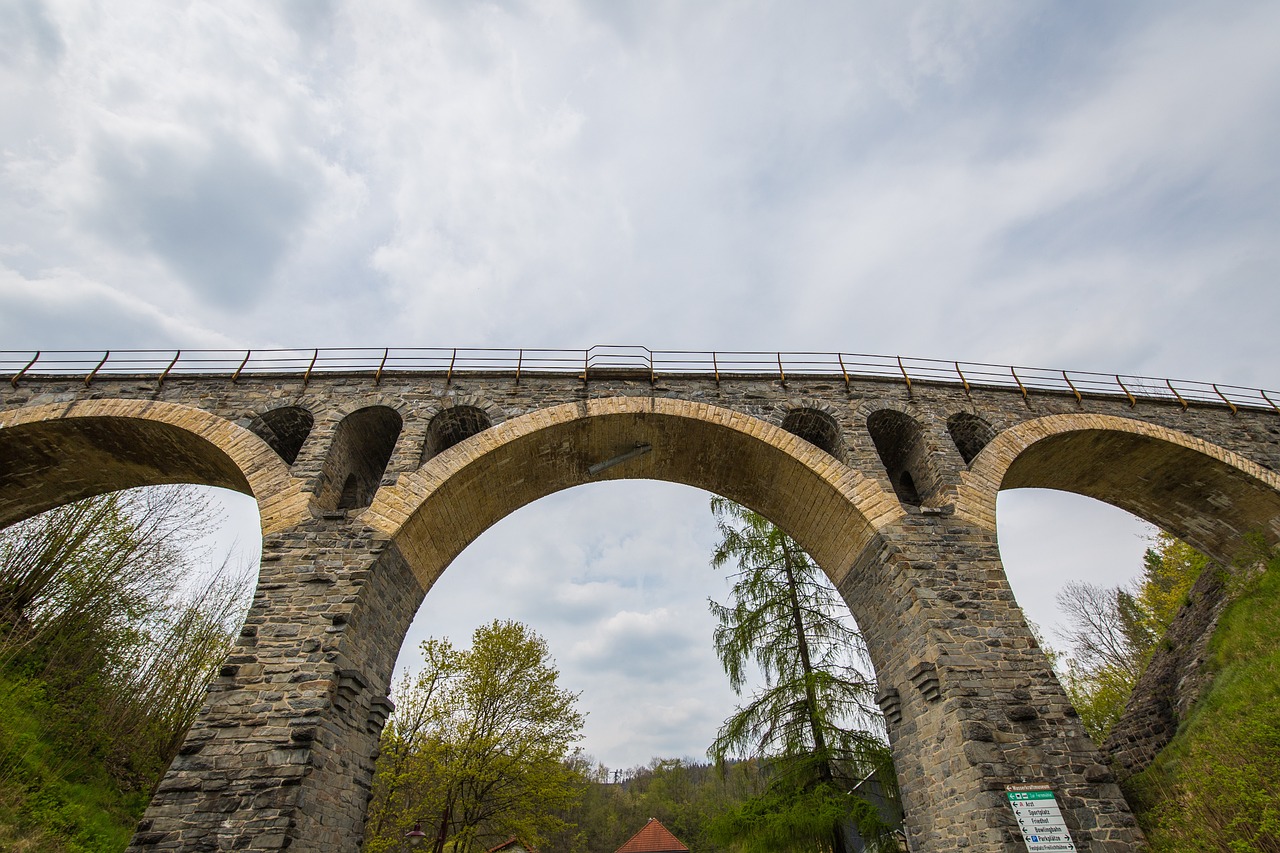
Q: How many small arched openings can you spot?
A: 6